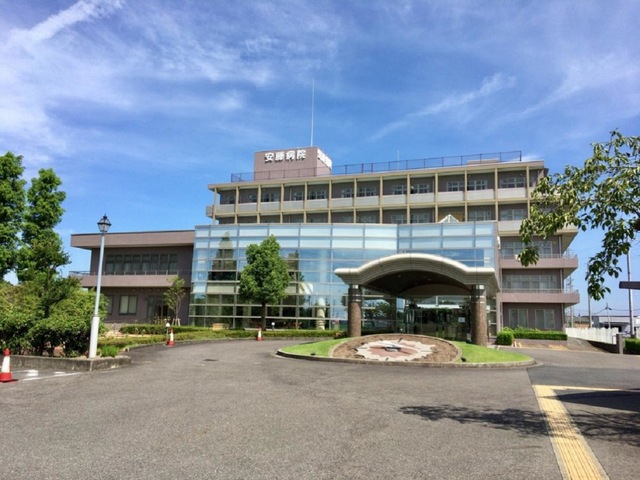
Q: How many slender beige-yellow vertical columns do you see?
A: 13